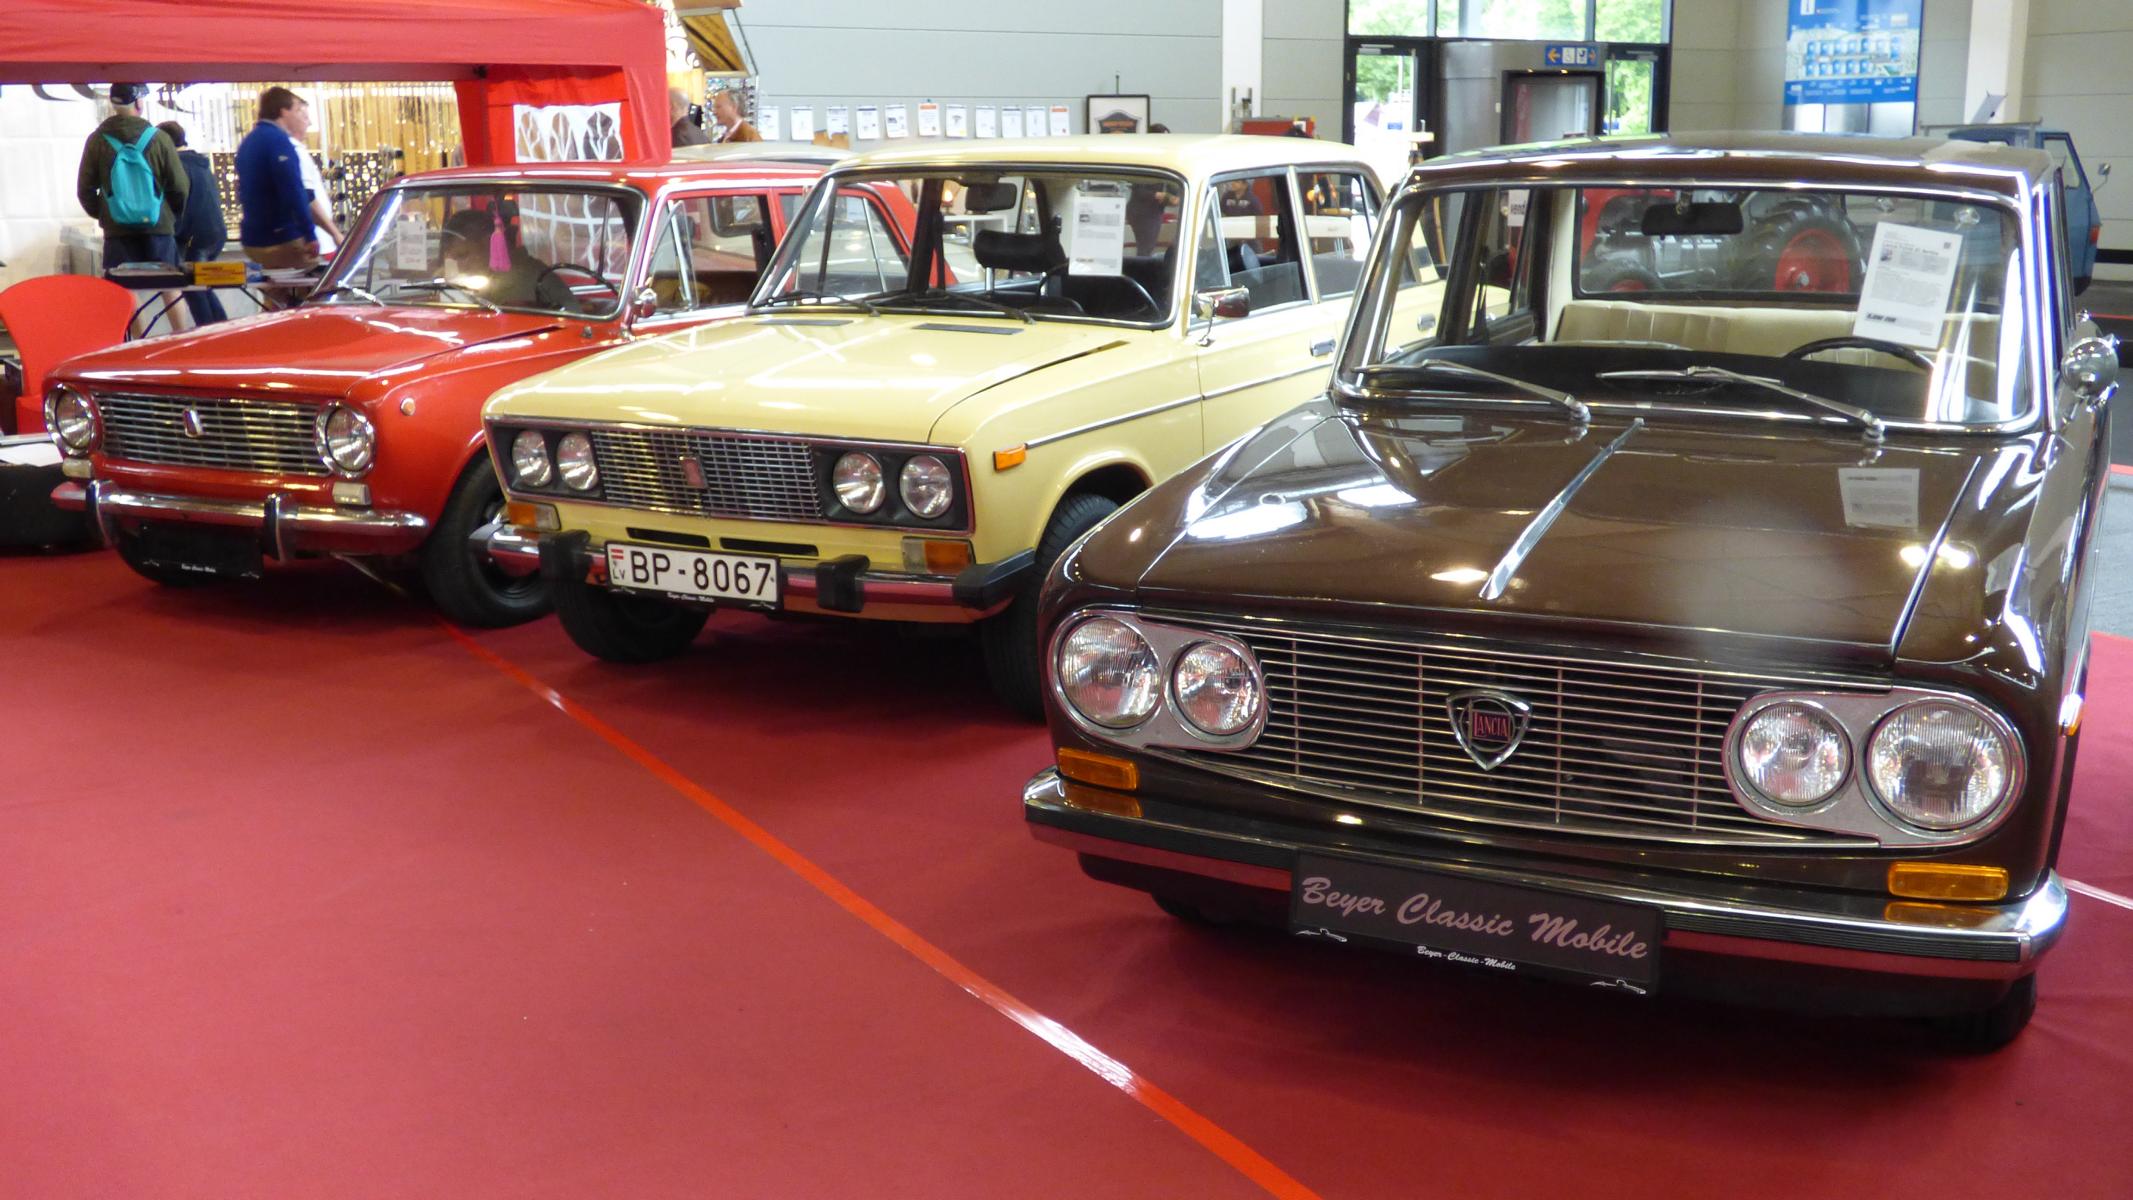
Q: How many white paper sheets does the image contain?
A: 14